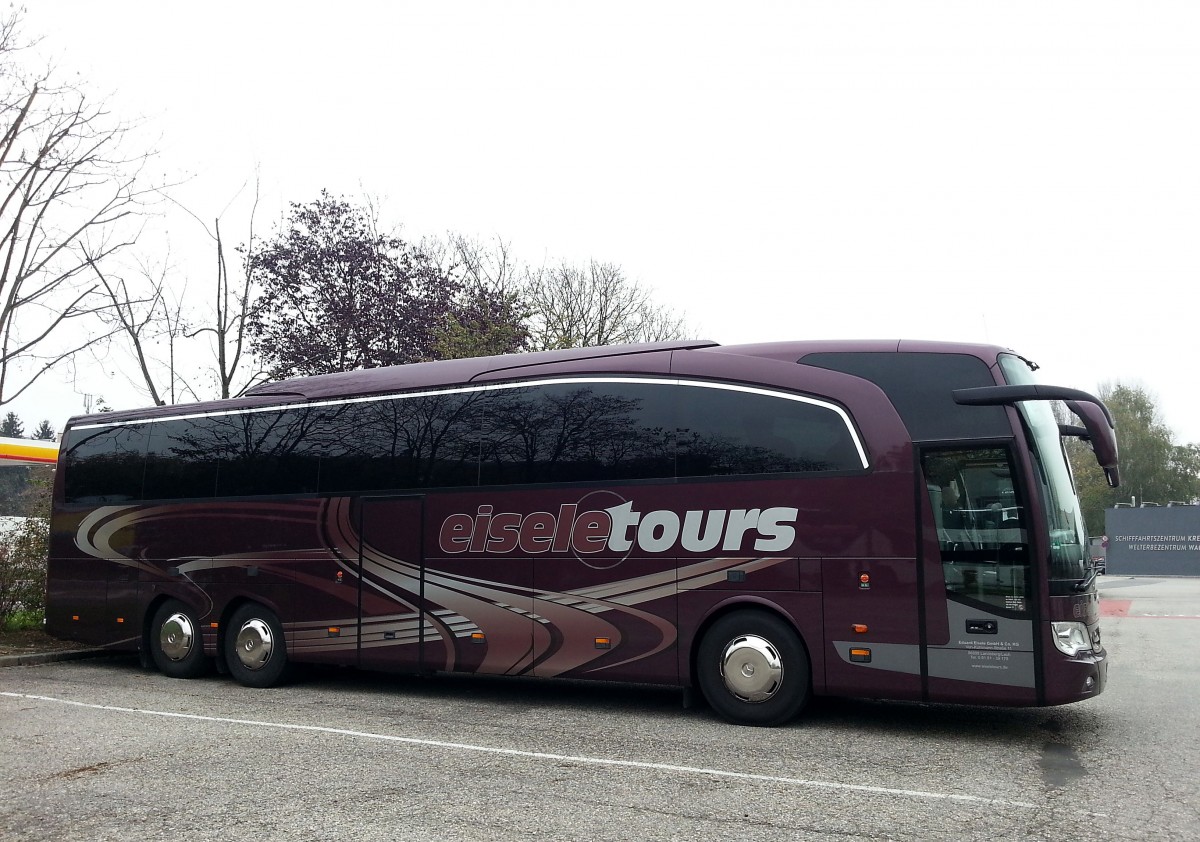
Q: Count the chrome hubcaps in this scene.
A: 3